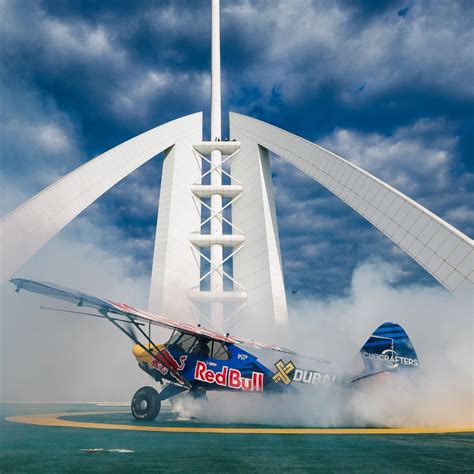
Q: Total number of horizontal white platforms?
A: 4